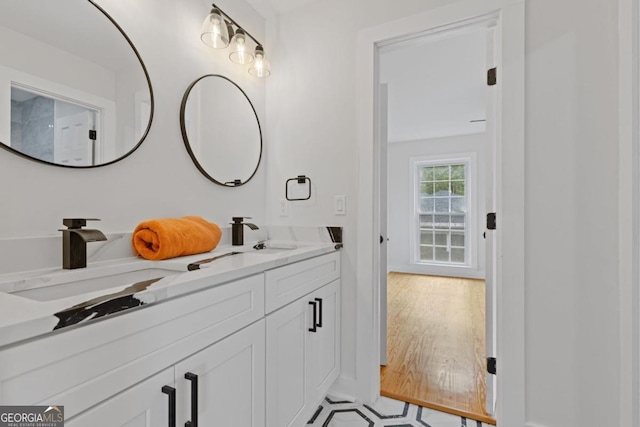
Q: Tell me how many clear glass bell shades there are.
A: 3